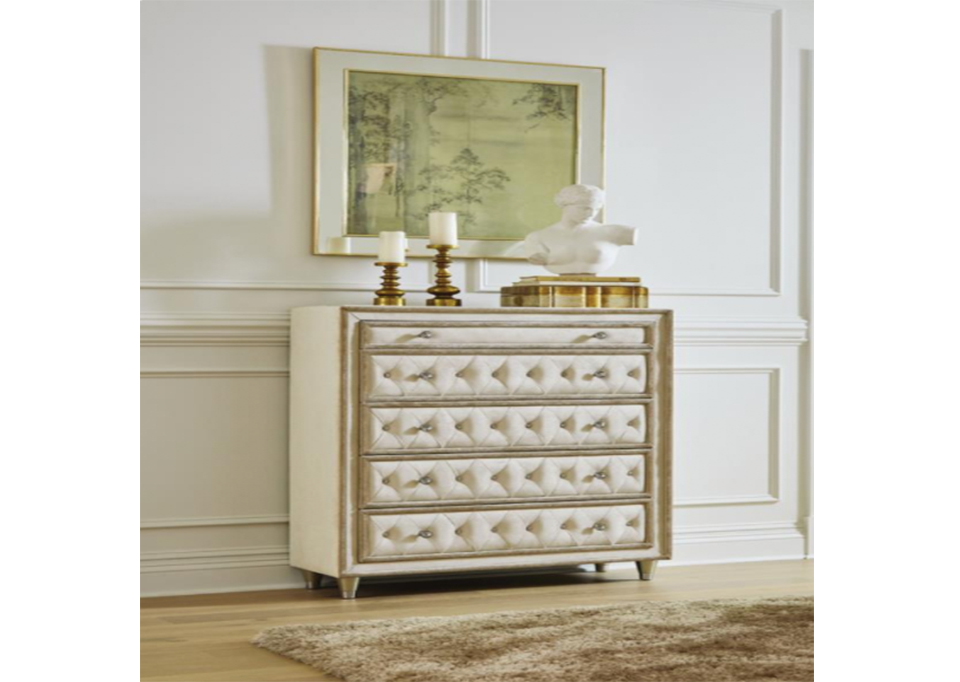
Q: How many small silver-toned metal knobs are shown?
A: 10